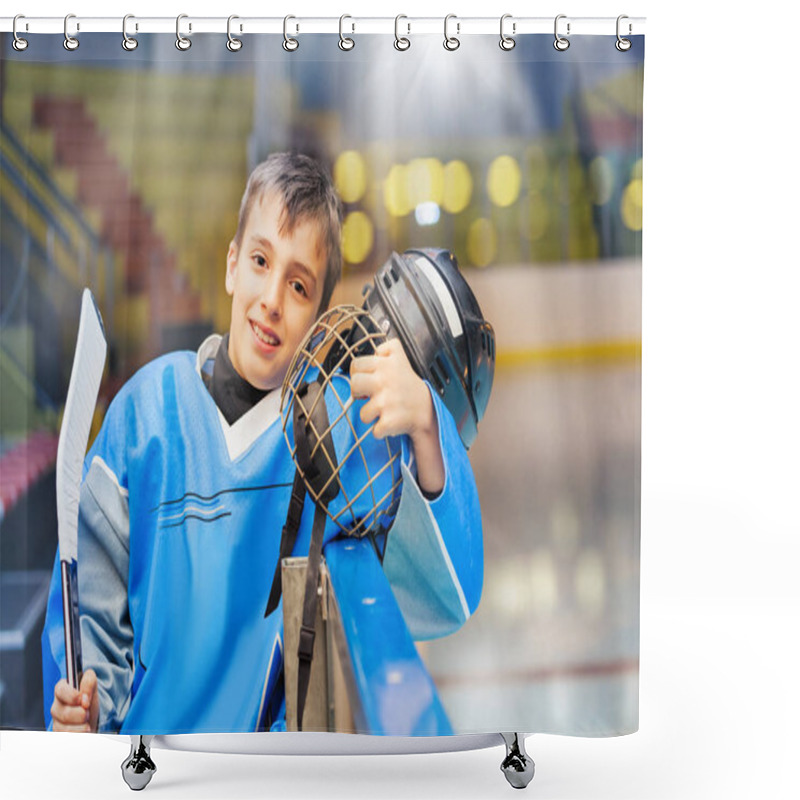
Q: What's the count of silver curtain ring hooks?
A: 12